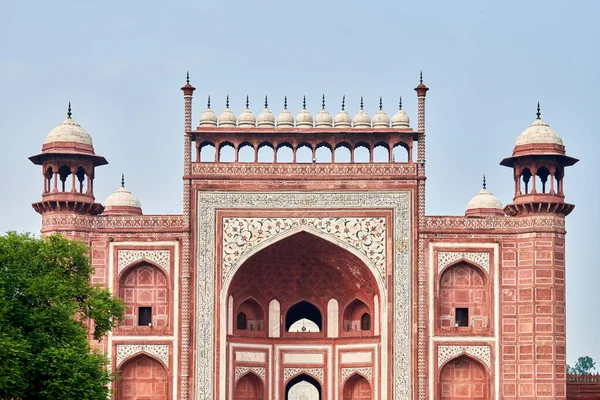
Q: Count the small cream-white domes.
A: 11